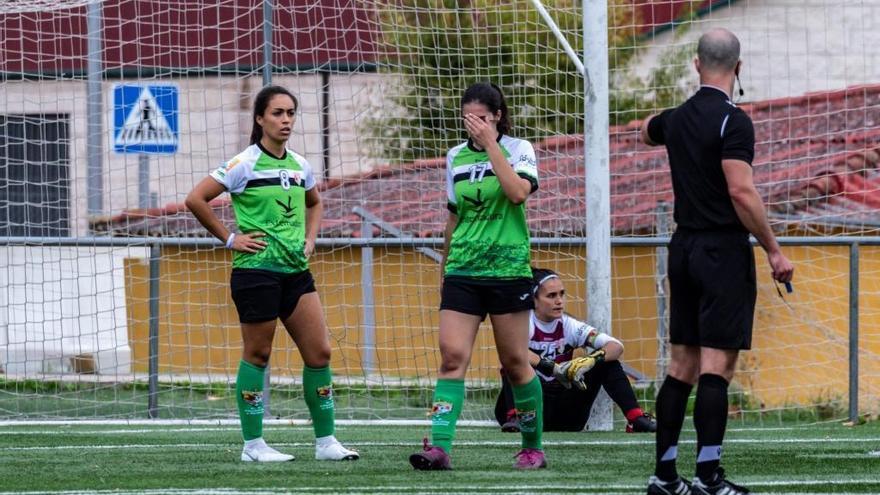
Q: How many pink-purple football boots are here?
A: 2